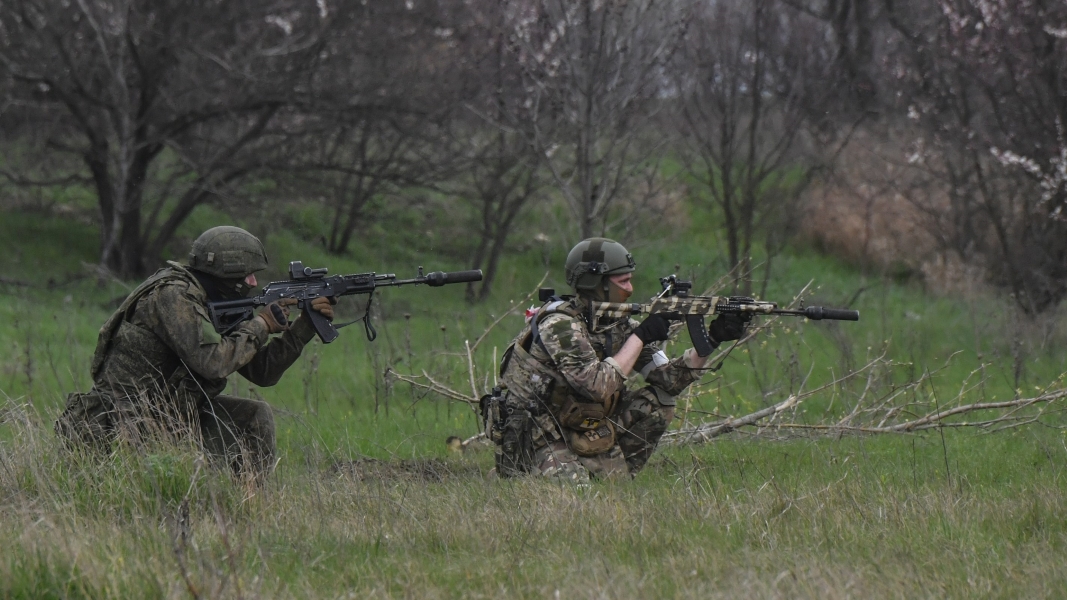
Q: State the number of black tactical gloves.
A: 2